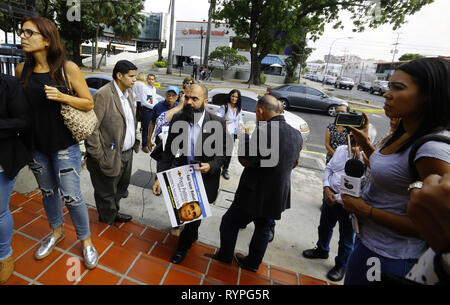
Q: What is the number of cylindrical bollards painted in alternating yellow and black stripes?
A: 0